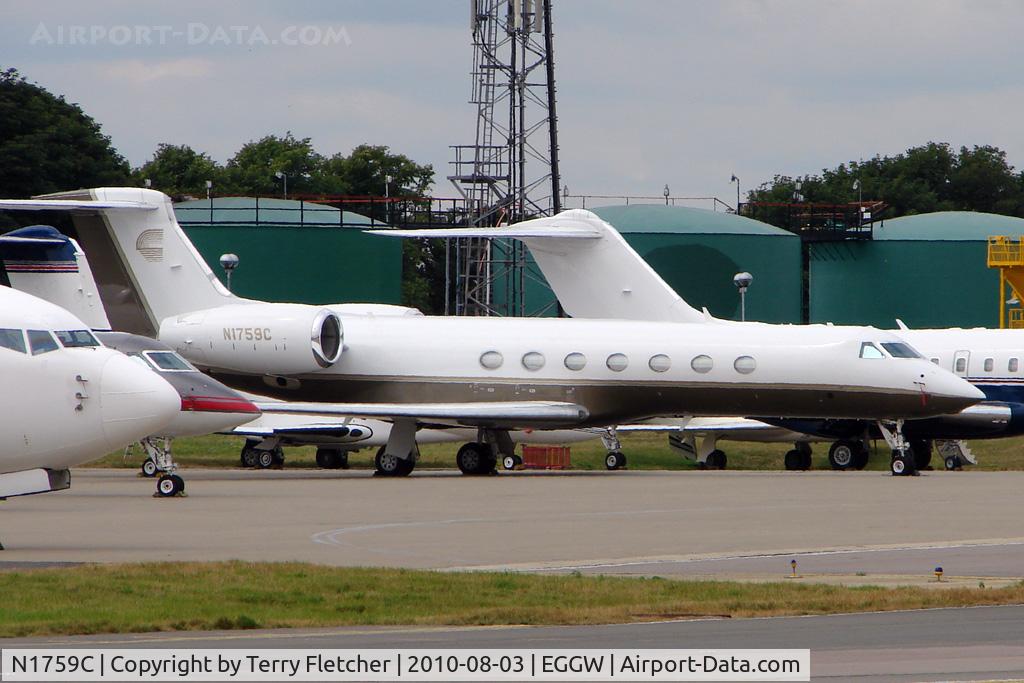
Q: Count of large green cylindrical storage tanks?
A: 3